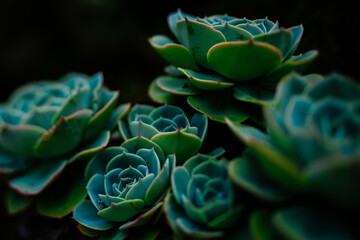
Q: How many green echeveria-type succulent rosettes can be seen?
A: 6